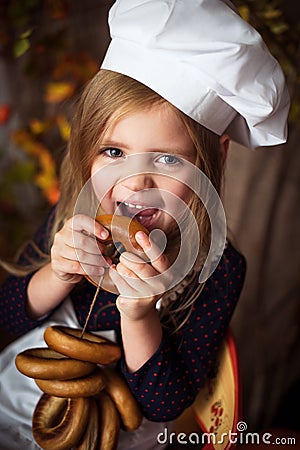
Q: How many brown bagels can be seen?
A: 8